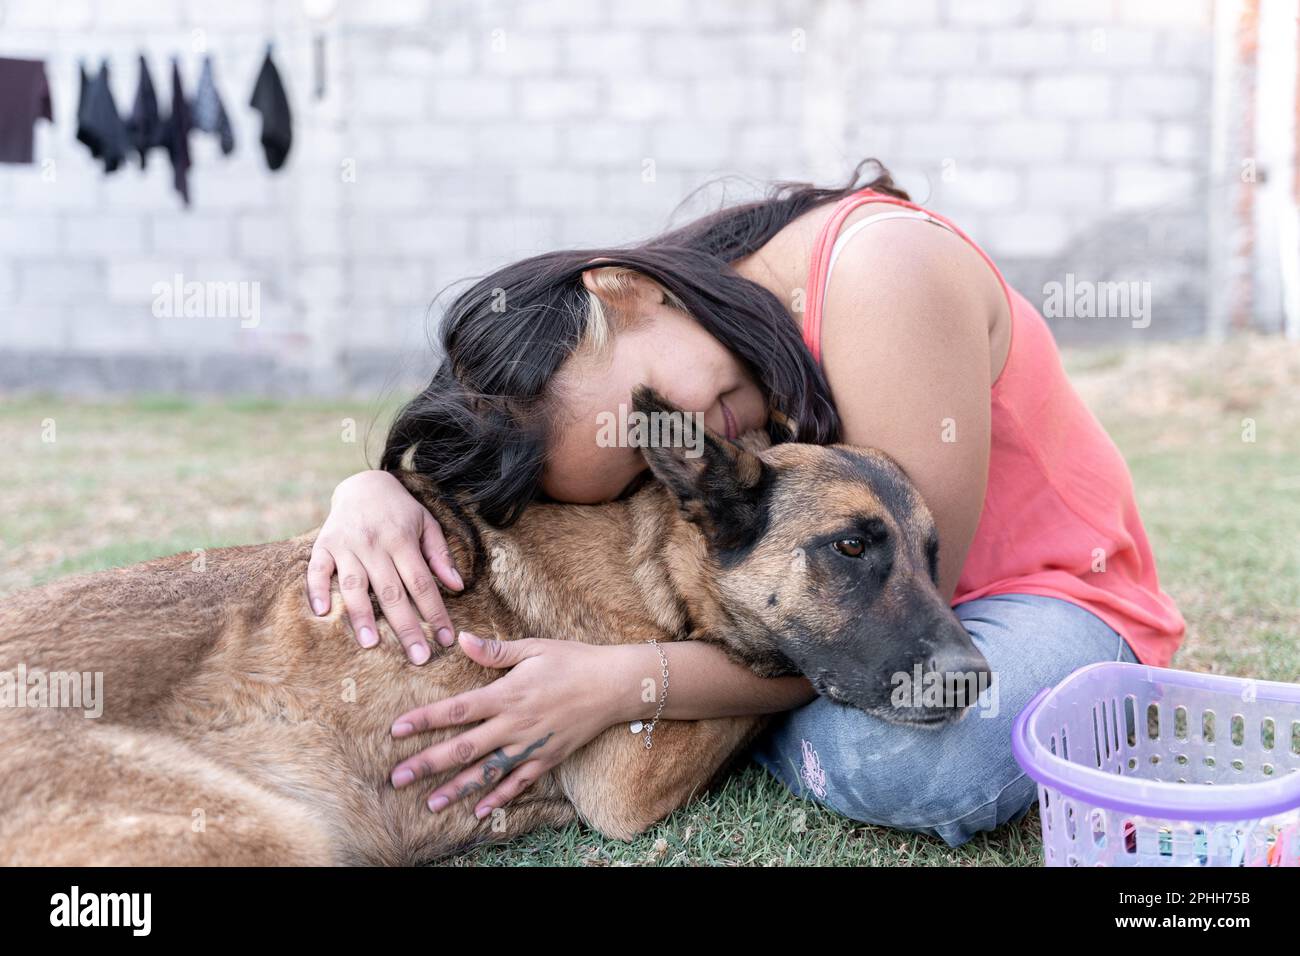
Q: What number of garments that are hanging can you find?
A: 6